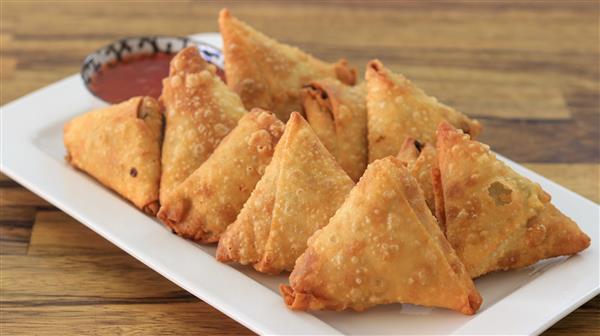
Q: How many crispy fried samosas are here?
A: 10